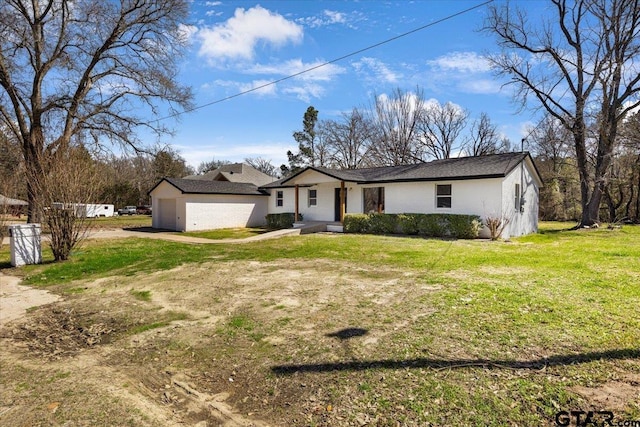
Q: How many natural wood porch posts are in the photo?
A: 2